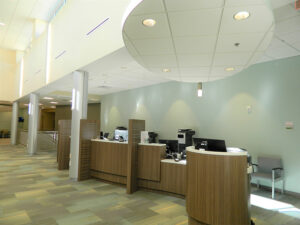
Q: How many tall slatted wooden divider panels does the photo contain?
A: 3